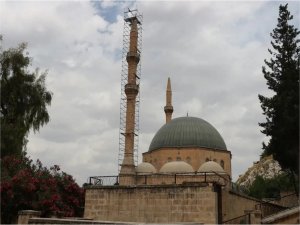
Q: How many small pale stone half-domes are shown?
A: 3